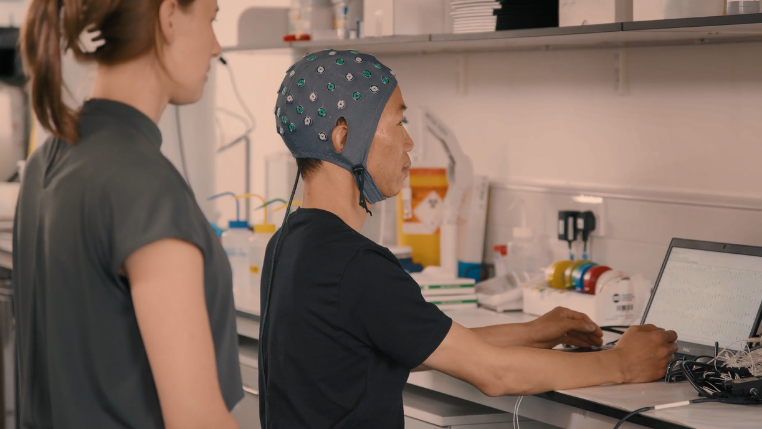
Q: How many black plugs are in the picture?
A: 2